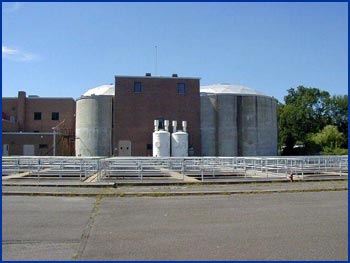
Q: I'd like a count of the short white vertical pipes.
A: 4